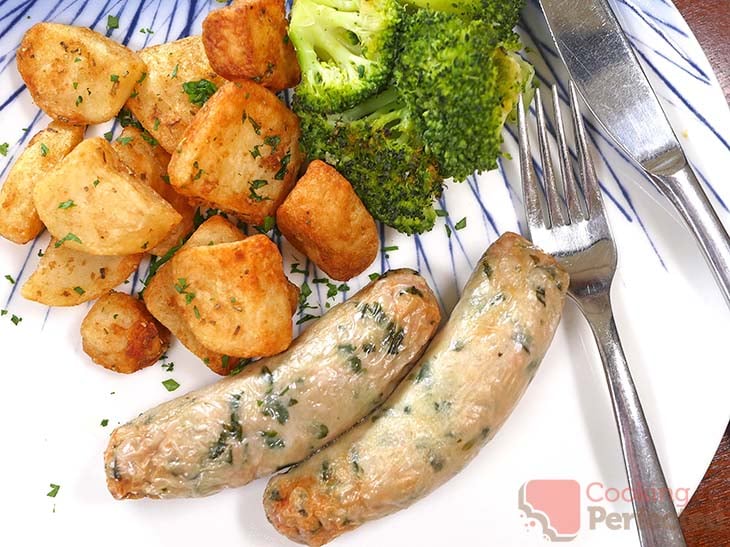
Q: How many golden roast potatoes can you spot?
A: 12